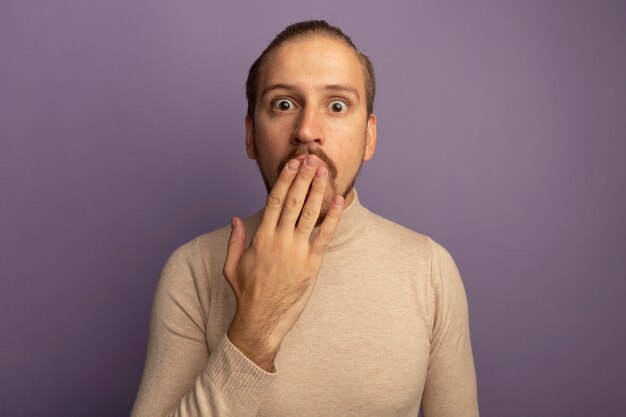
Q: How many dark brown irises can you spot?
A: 2